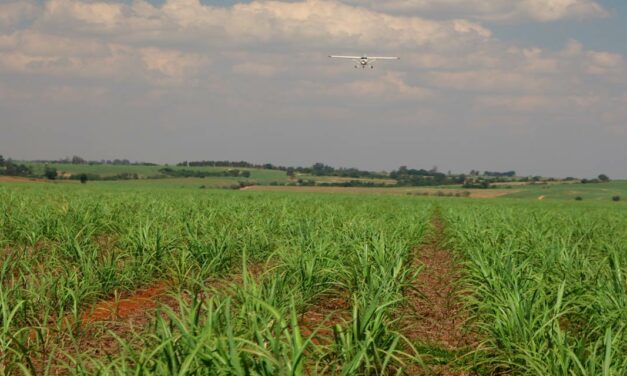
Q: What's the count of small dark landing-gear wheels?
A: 3